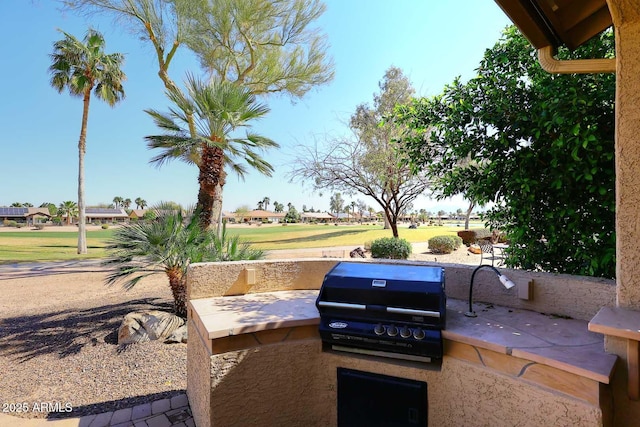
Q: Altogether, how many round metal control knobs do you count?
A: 4